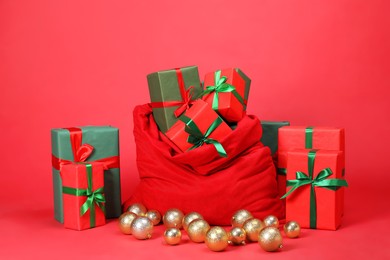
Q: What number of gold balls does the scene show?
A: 15